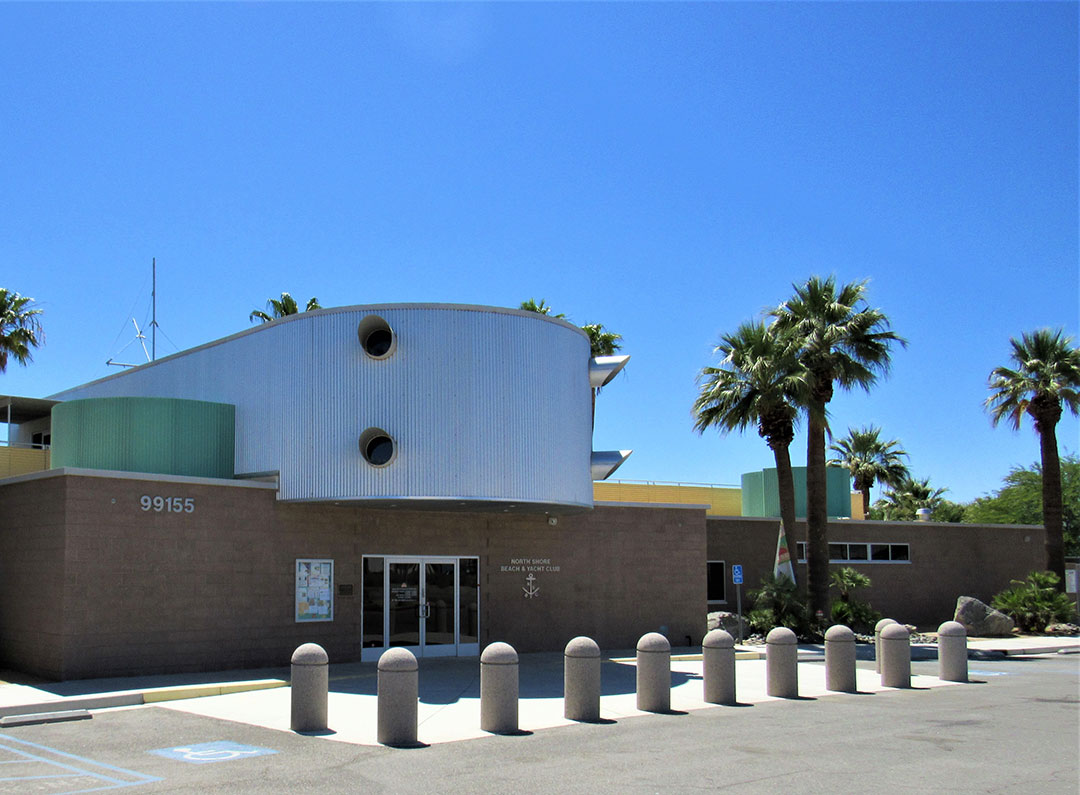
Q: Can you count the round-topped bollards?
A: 11